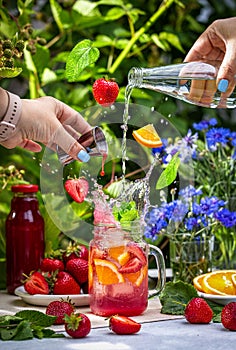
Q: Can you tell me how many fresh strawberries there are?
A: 12